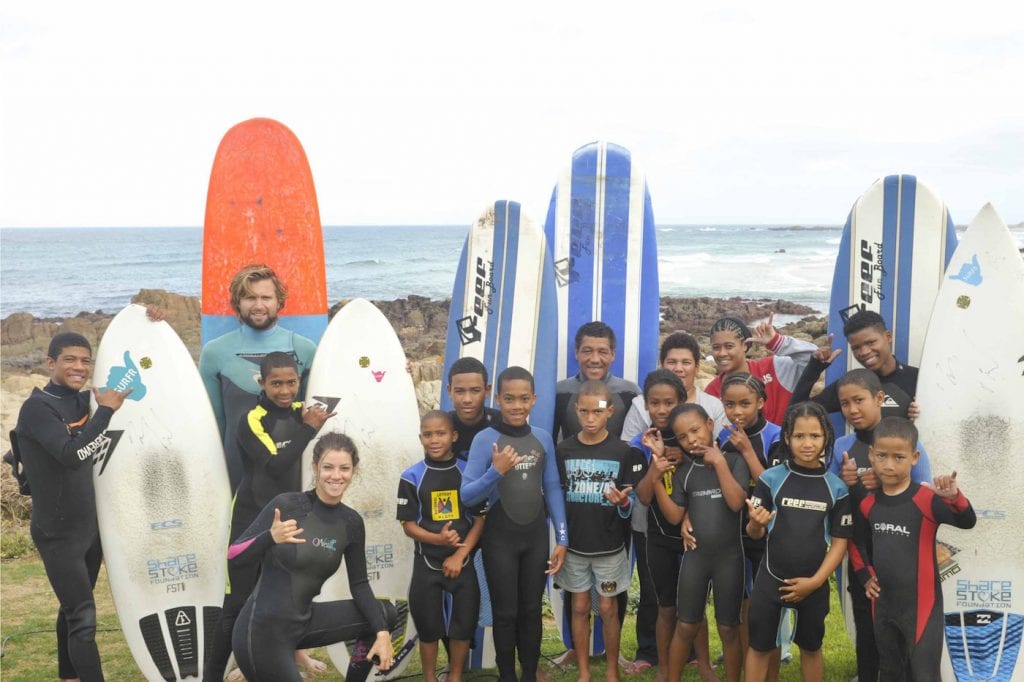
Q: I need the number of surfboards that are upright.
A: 7